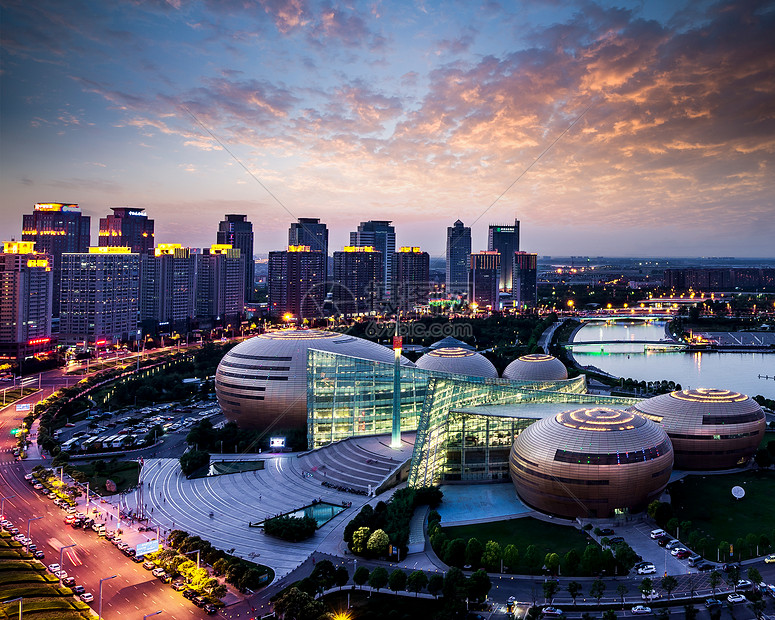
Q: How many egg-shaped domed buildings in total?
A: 5